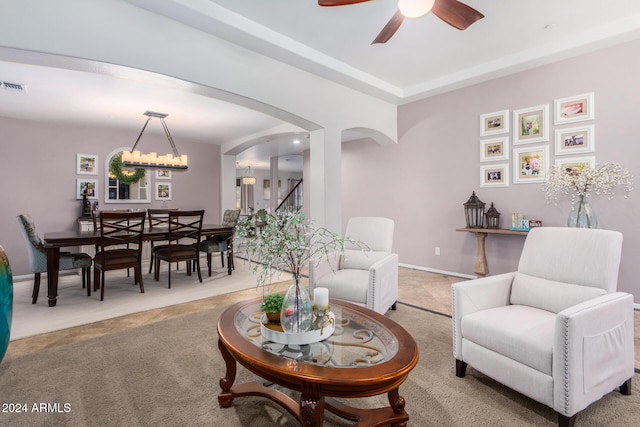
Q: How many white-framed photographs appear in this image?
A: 12